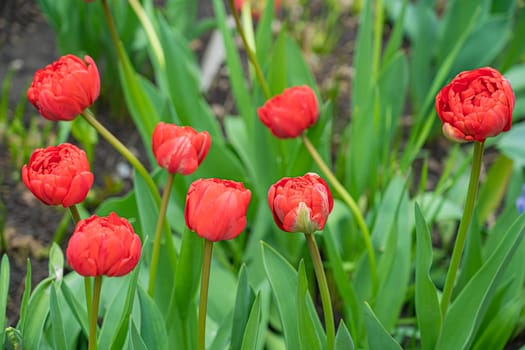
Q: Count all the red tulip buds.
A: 8